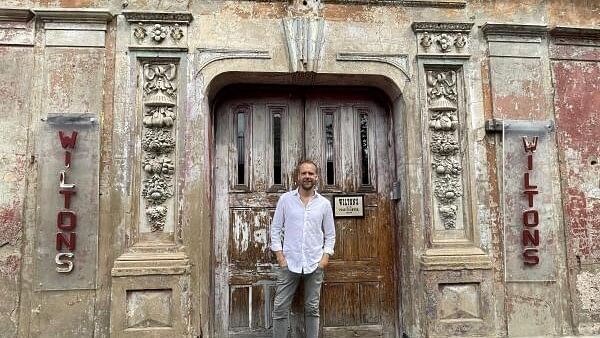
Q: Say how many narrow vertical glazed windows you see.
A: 4